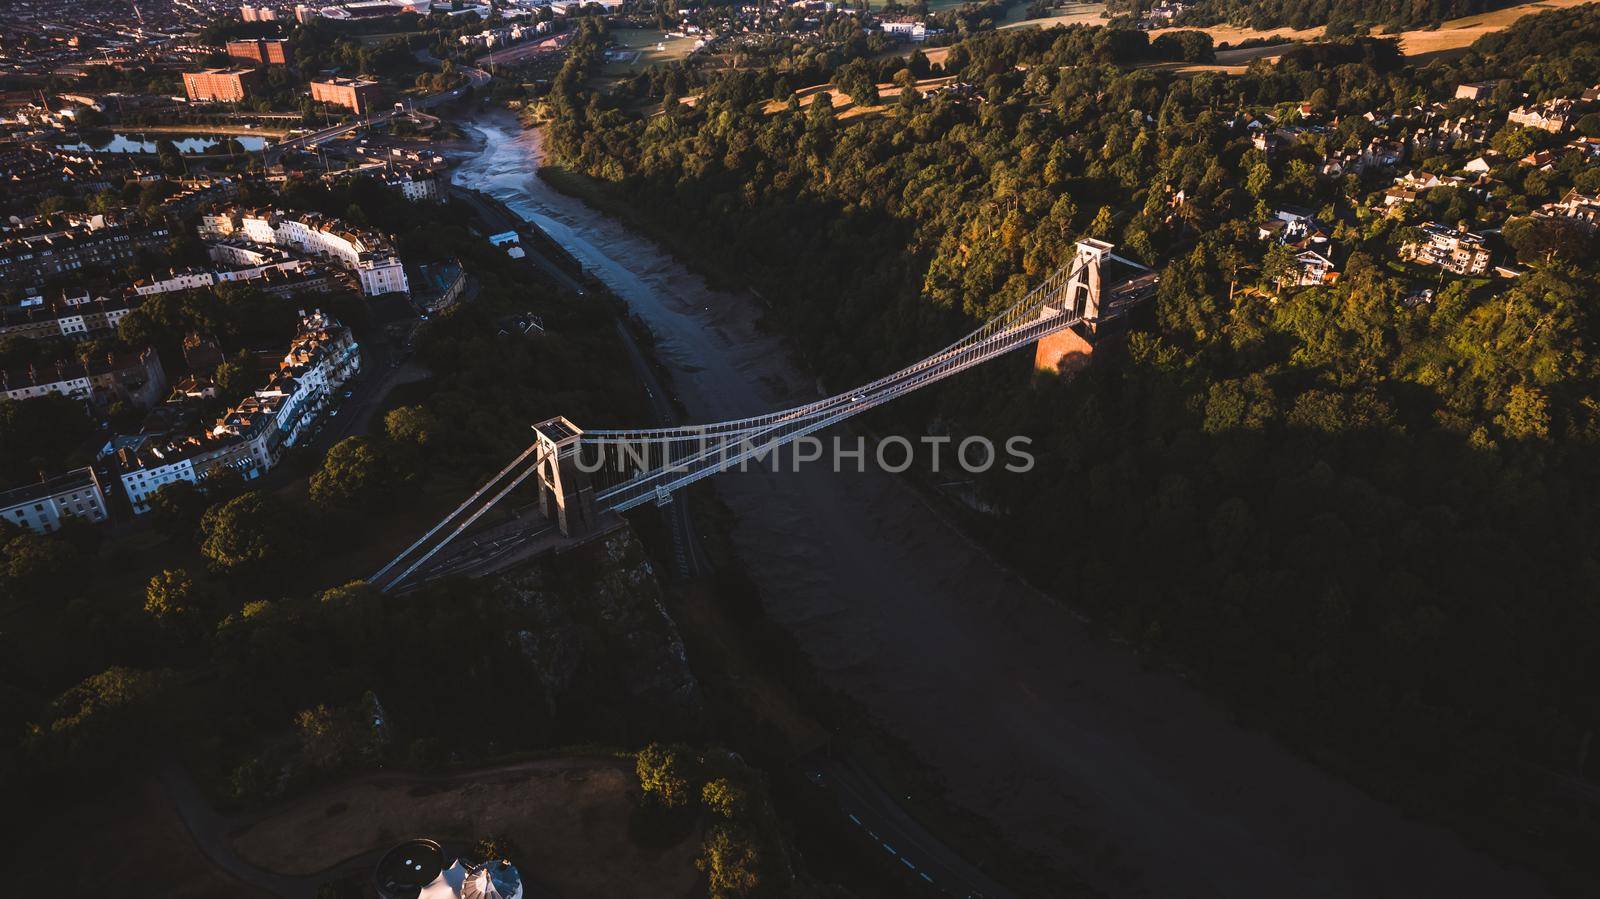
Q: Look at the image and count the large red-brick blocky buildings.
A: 3